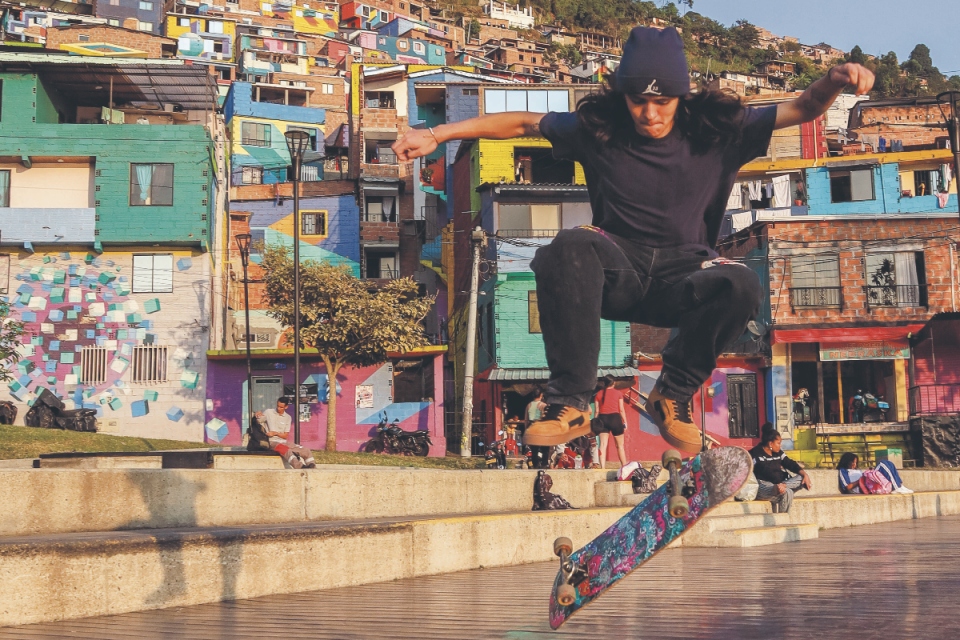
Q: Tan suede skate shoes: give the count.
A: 2